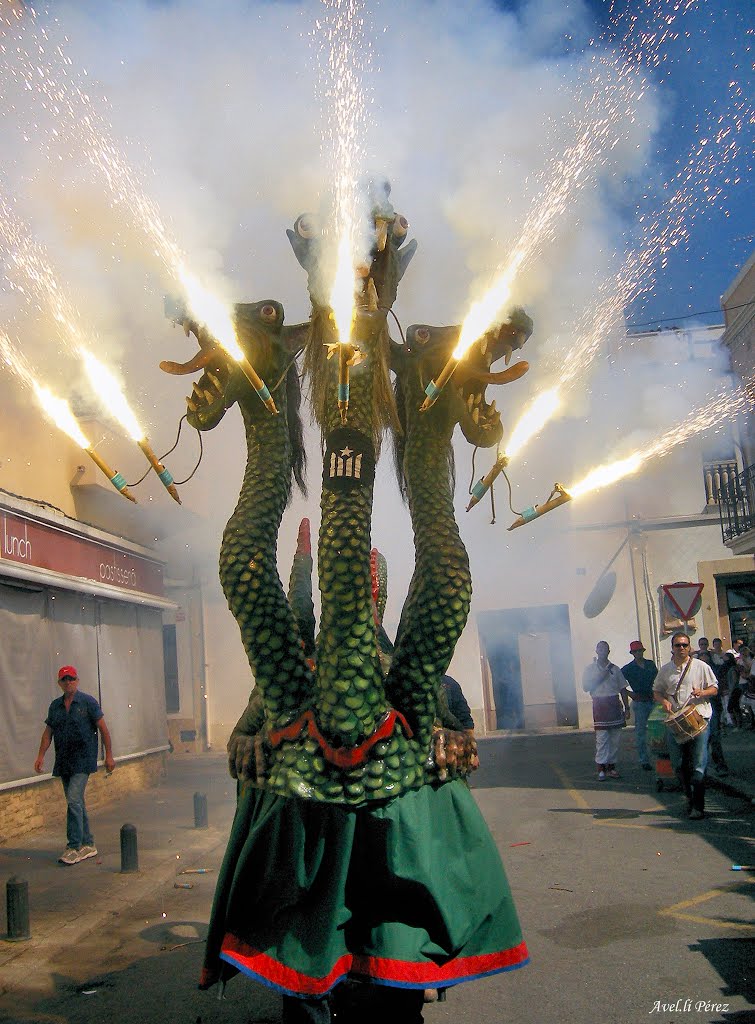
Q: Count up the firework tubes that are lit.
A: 7